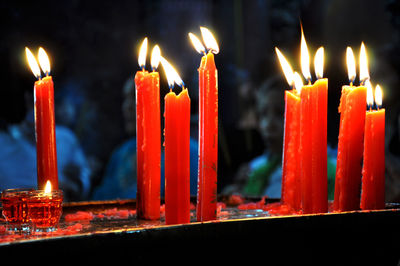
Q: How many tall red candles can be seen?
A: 8